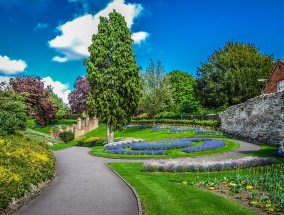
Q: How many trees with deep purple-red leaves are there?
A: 2